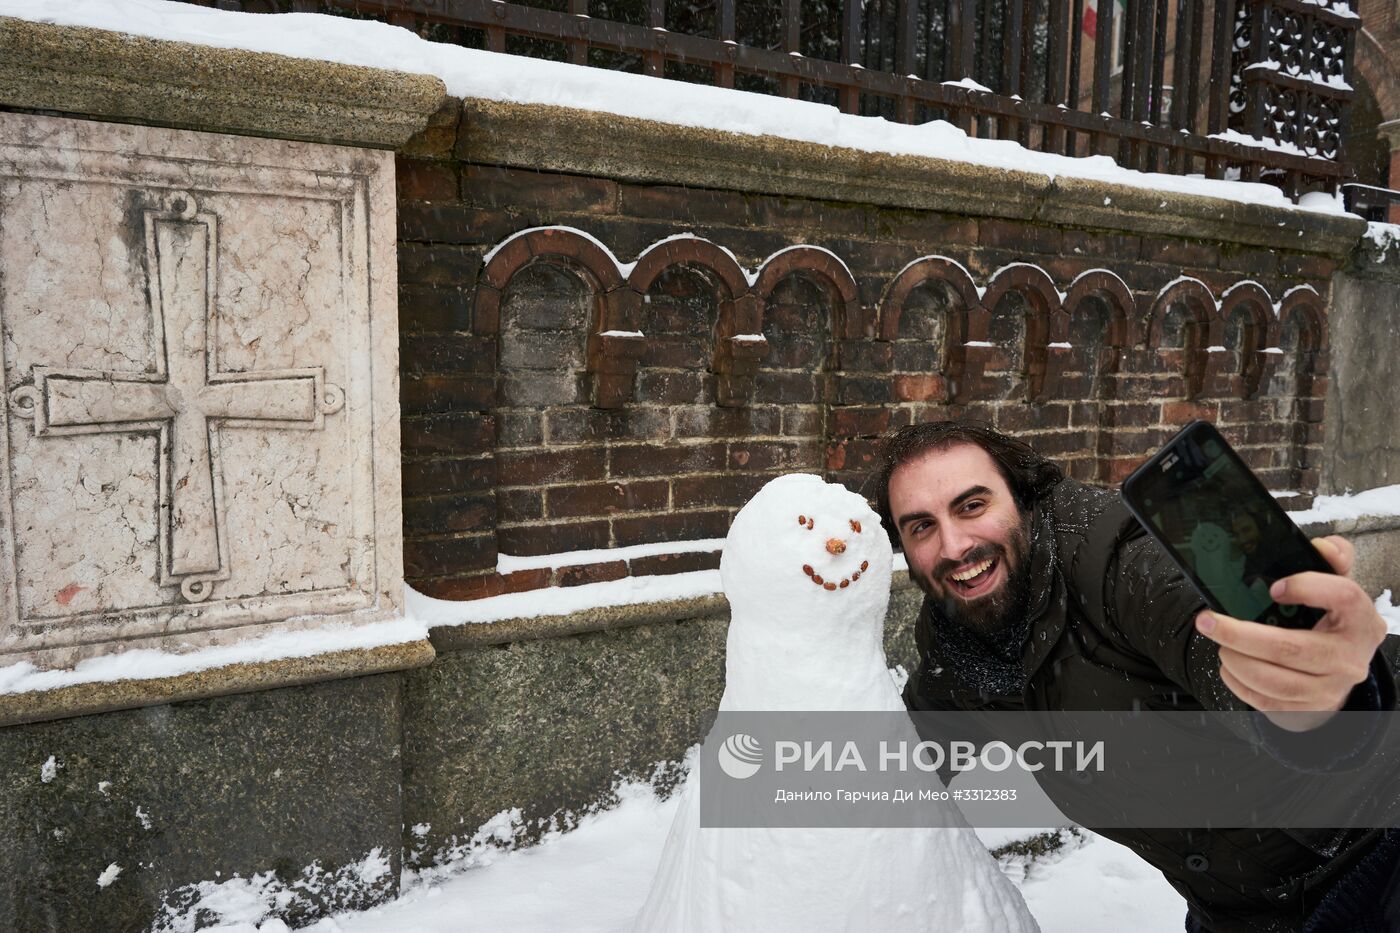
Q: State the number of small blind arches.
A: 9